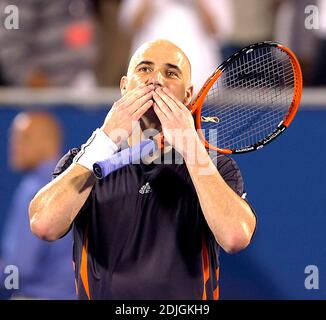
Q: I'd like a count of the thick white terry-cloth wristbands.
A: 1